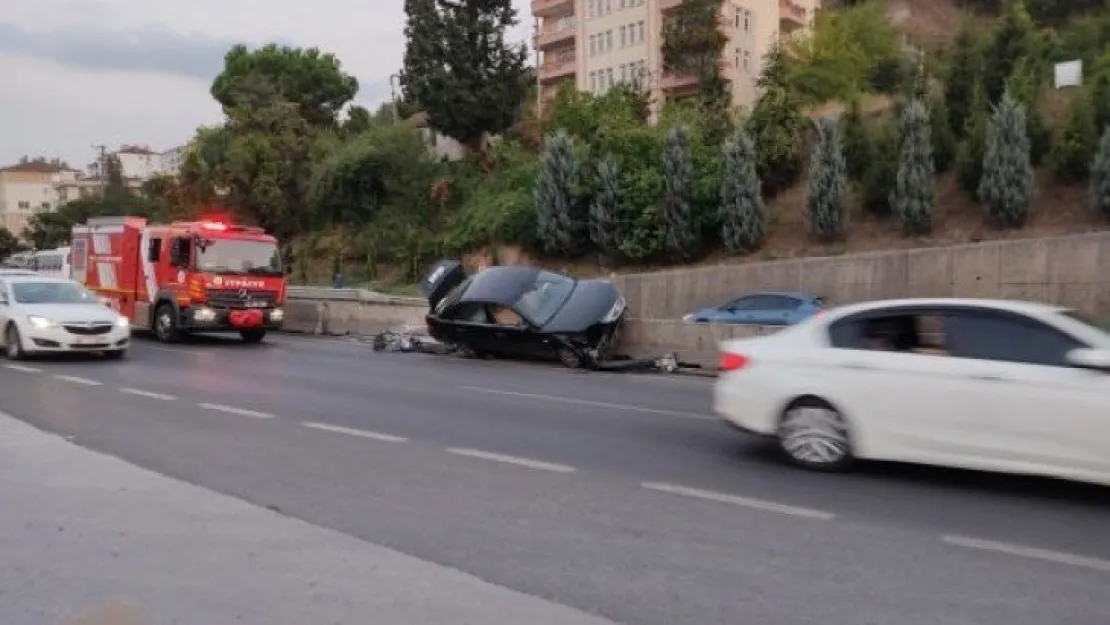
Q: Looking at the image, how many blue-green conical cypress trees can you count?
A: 8